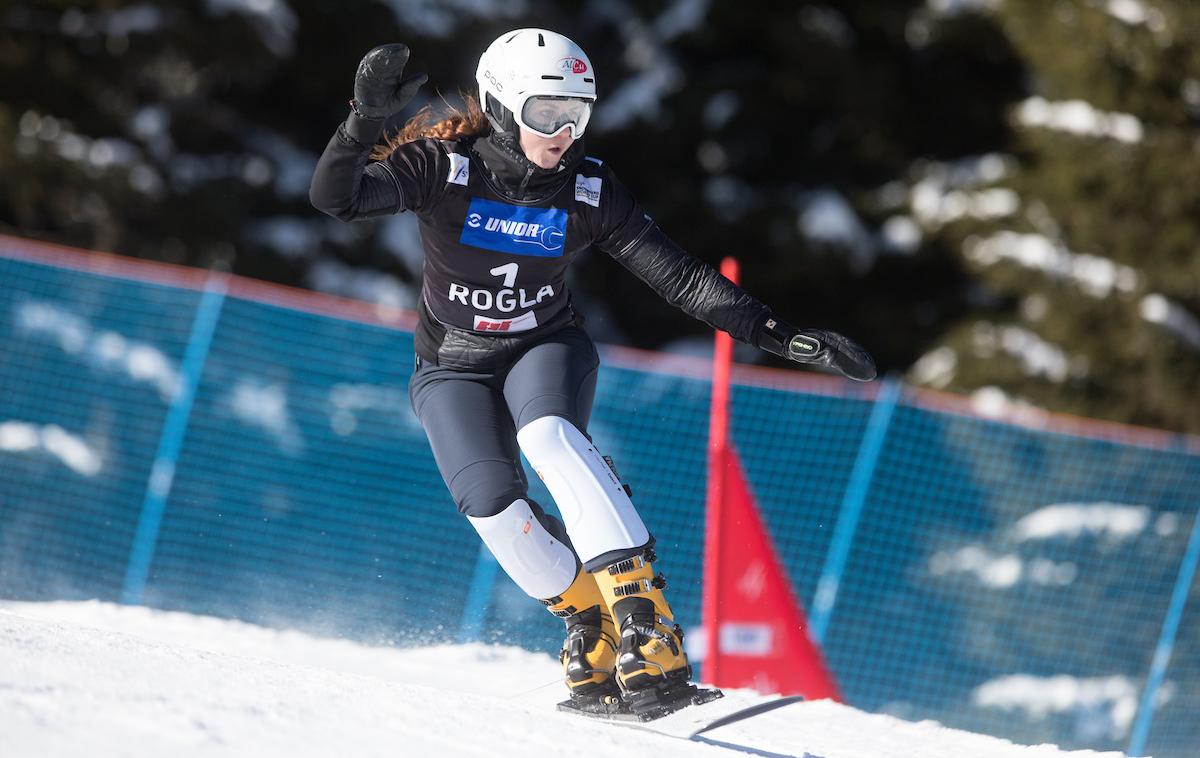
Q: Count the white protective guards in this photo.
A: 2